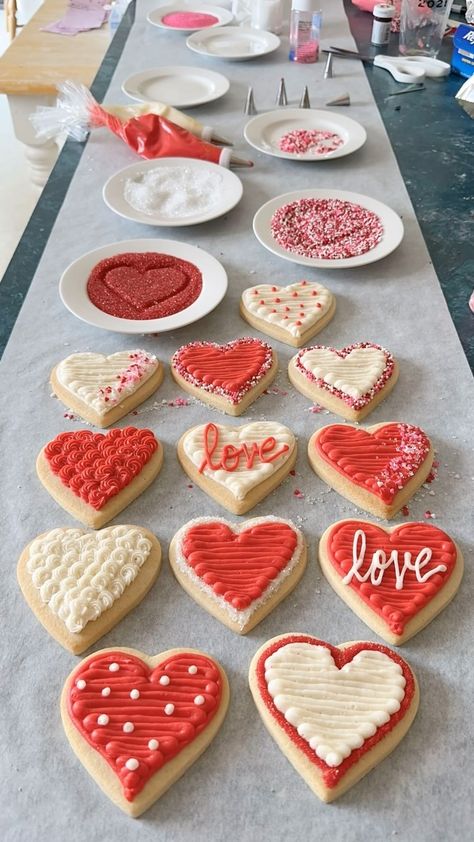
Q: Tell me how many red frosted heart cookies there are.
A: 6